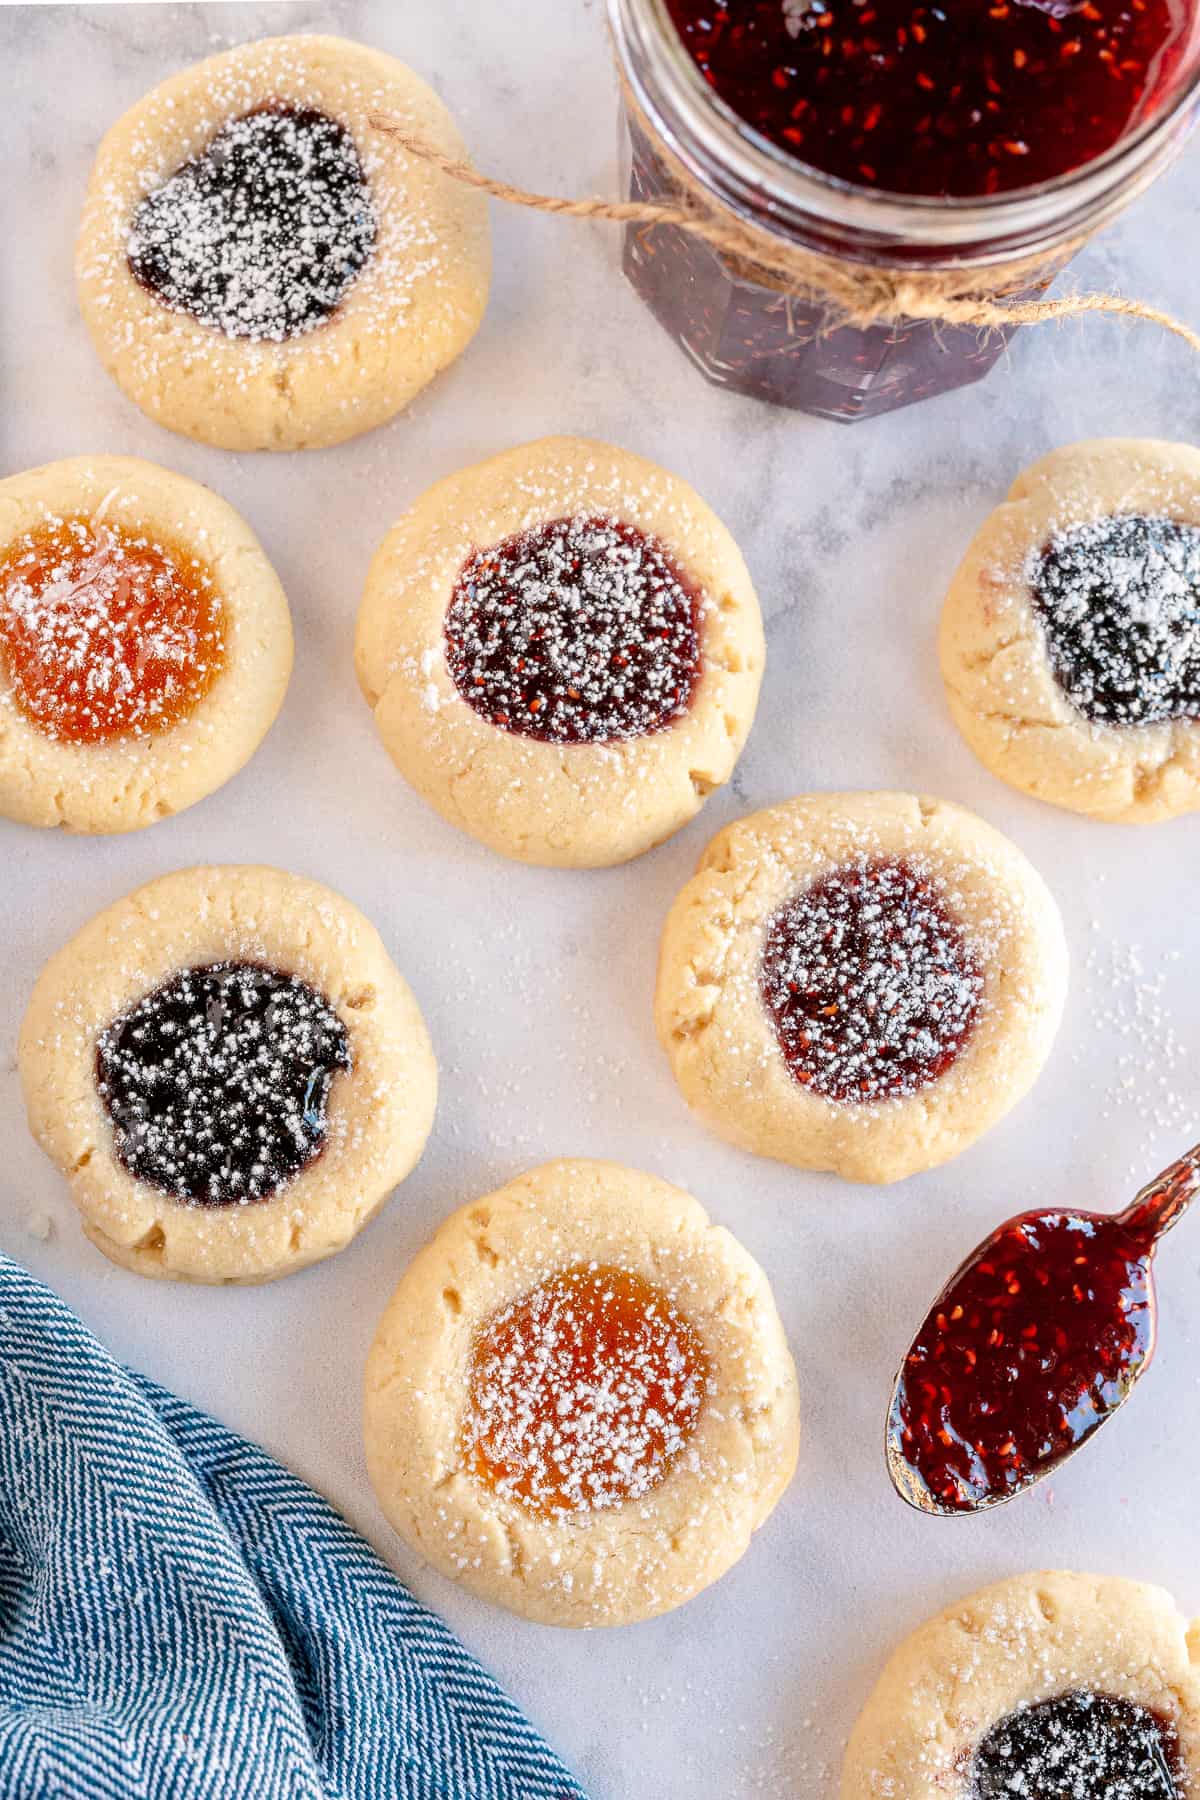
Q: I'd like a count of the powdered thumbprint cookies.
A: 8